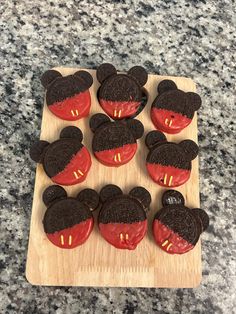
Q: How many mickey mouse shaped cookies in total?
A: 9